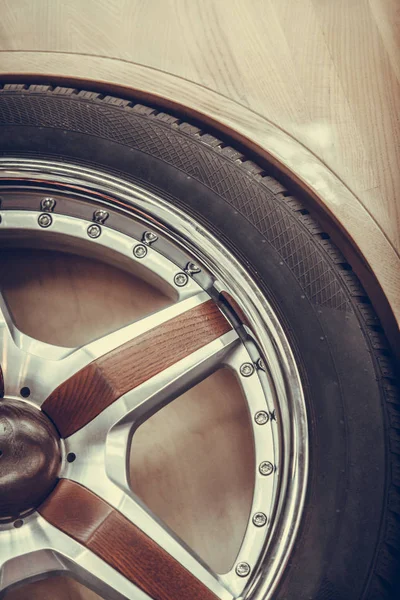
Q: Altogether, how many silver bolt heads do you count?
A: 9